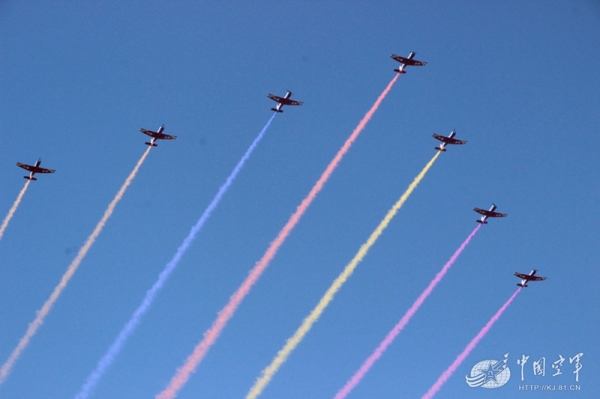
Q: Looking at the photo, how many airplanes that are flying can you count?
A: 7